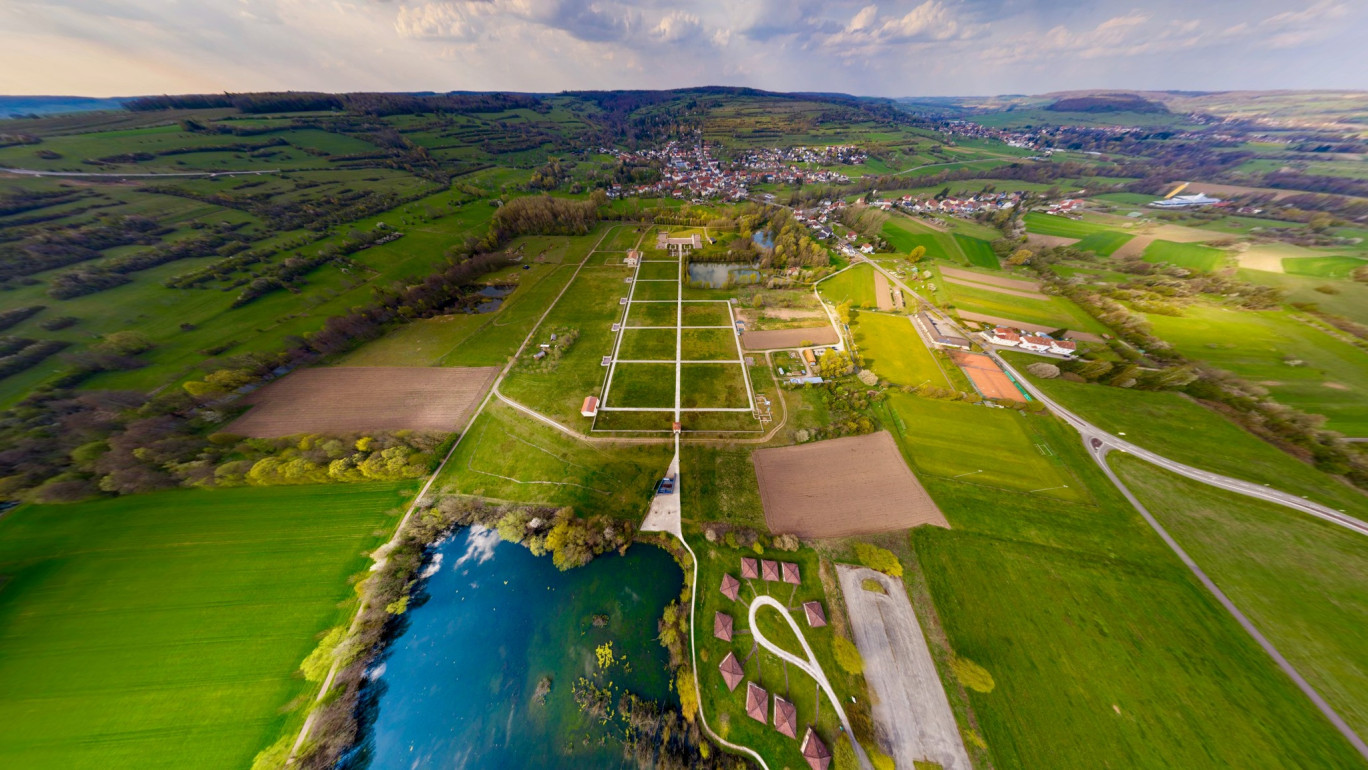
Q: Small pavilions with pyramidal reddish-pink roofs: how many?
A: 10